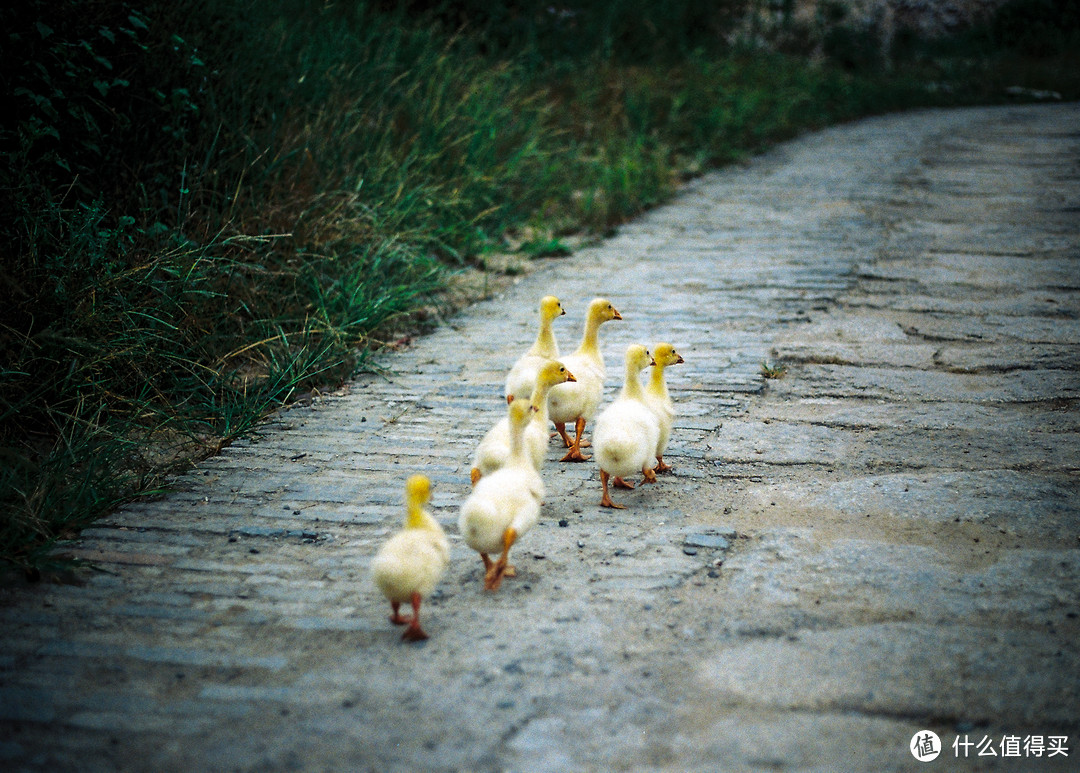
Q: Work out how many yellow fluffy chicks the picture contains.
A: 7